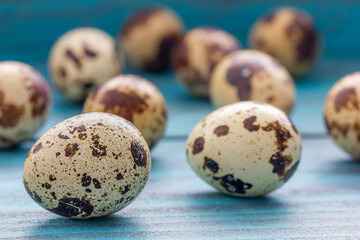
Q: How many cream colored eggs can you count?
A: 10